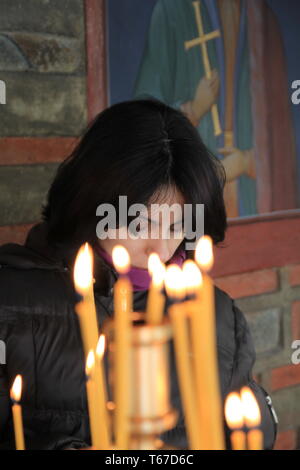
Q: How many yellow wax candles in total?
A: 11